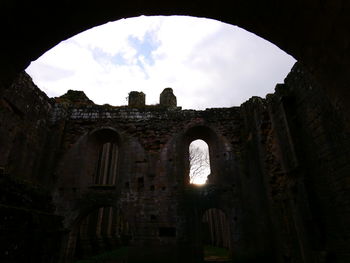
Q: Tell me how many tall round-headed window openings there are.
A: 2